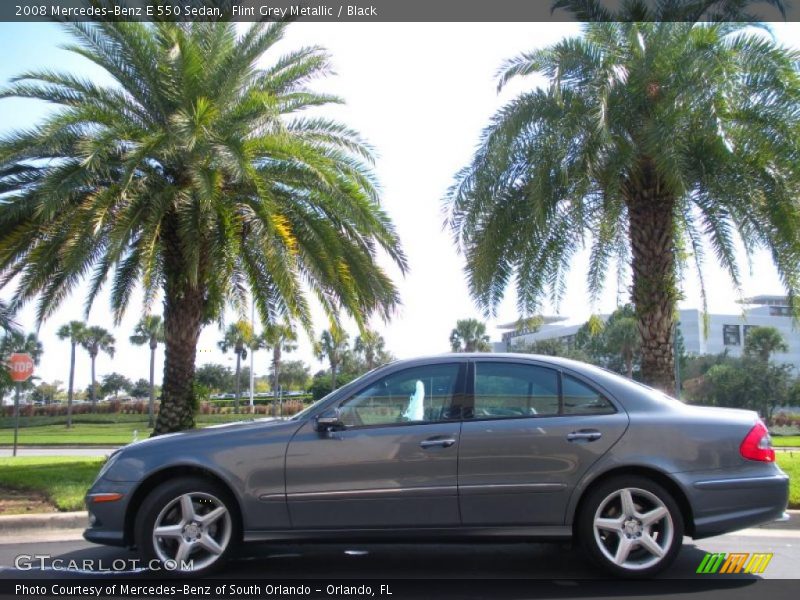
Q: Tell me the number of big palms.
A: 2